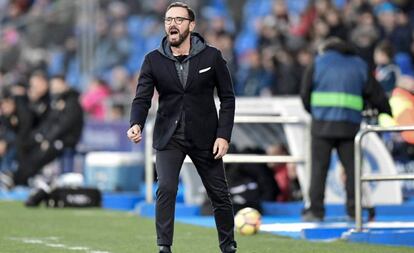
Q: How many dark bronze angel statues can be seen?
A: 0